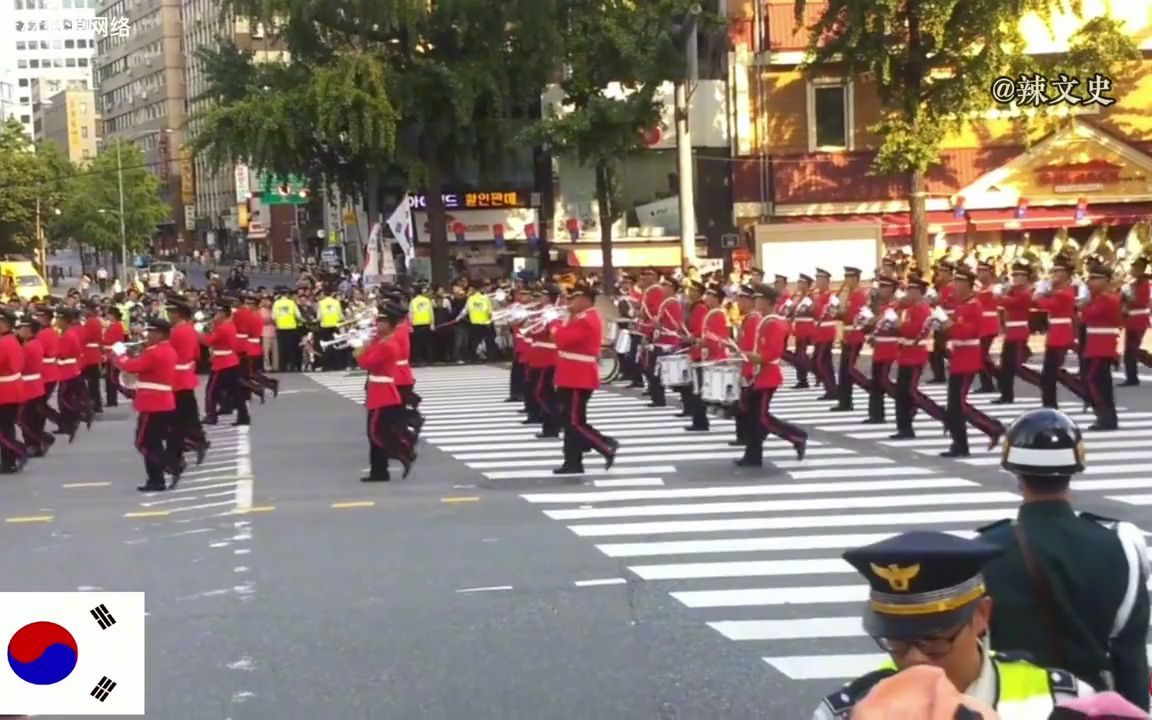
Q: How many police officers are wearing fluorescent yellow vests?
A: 5